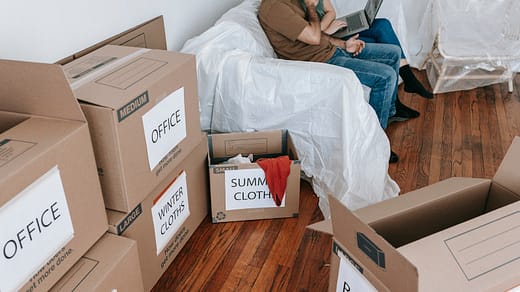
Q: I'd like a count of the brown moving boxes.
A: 6